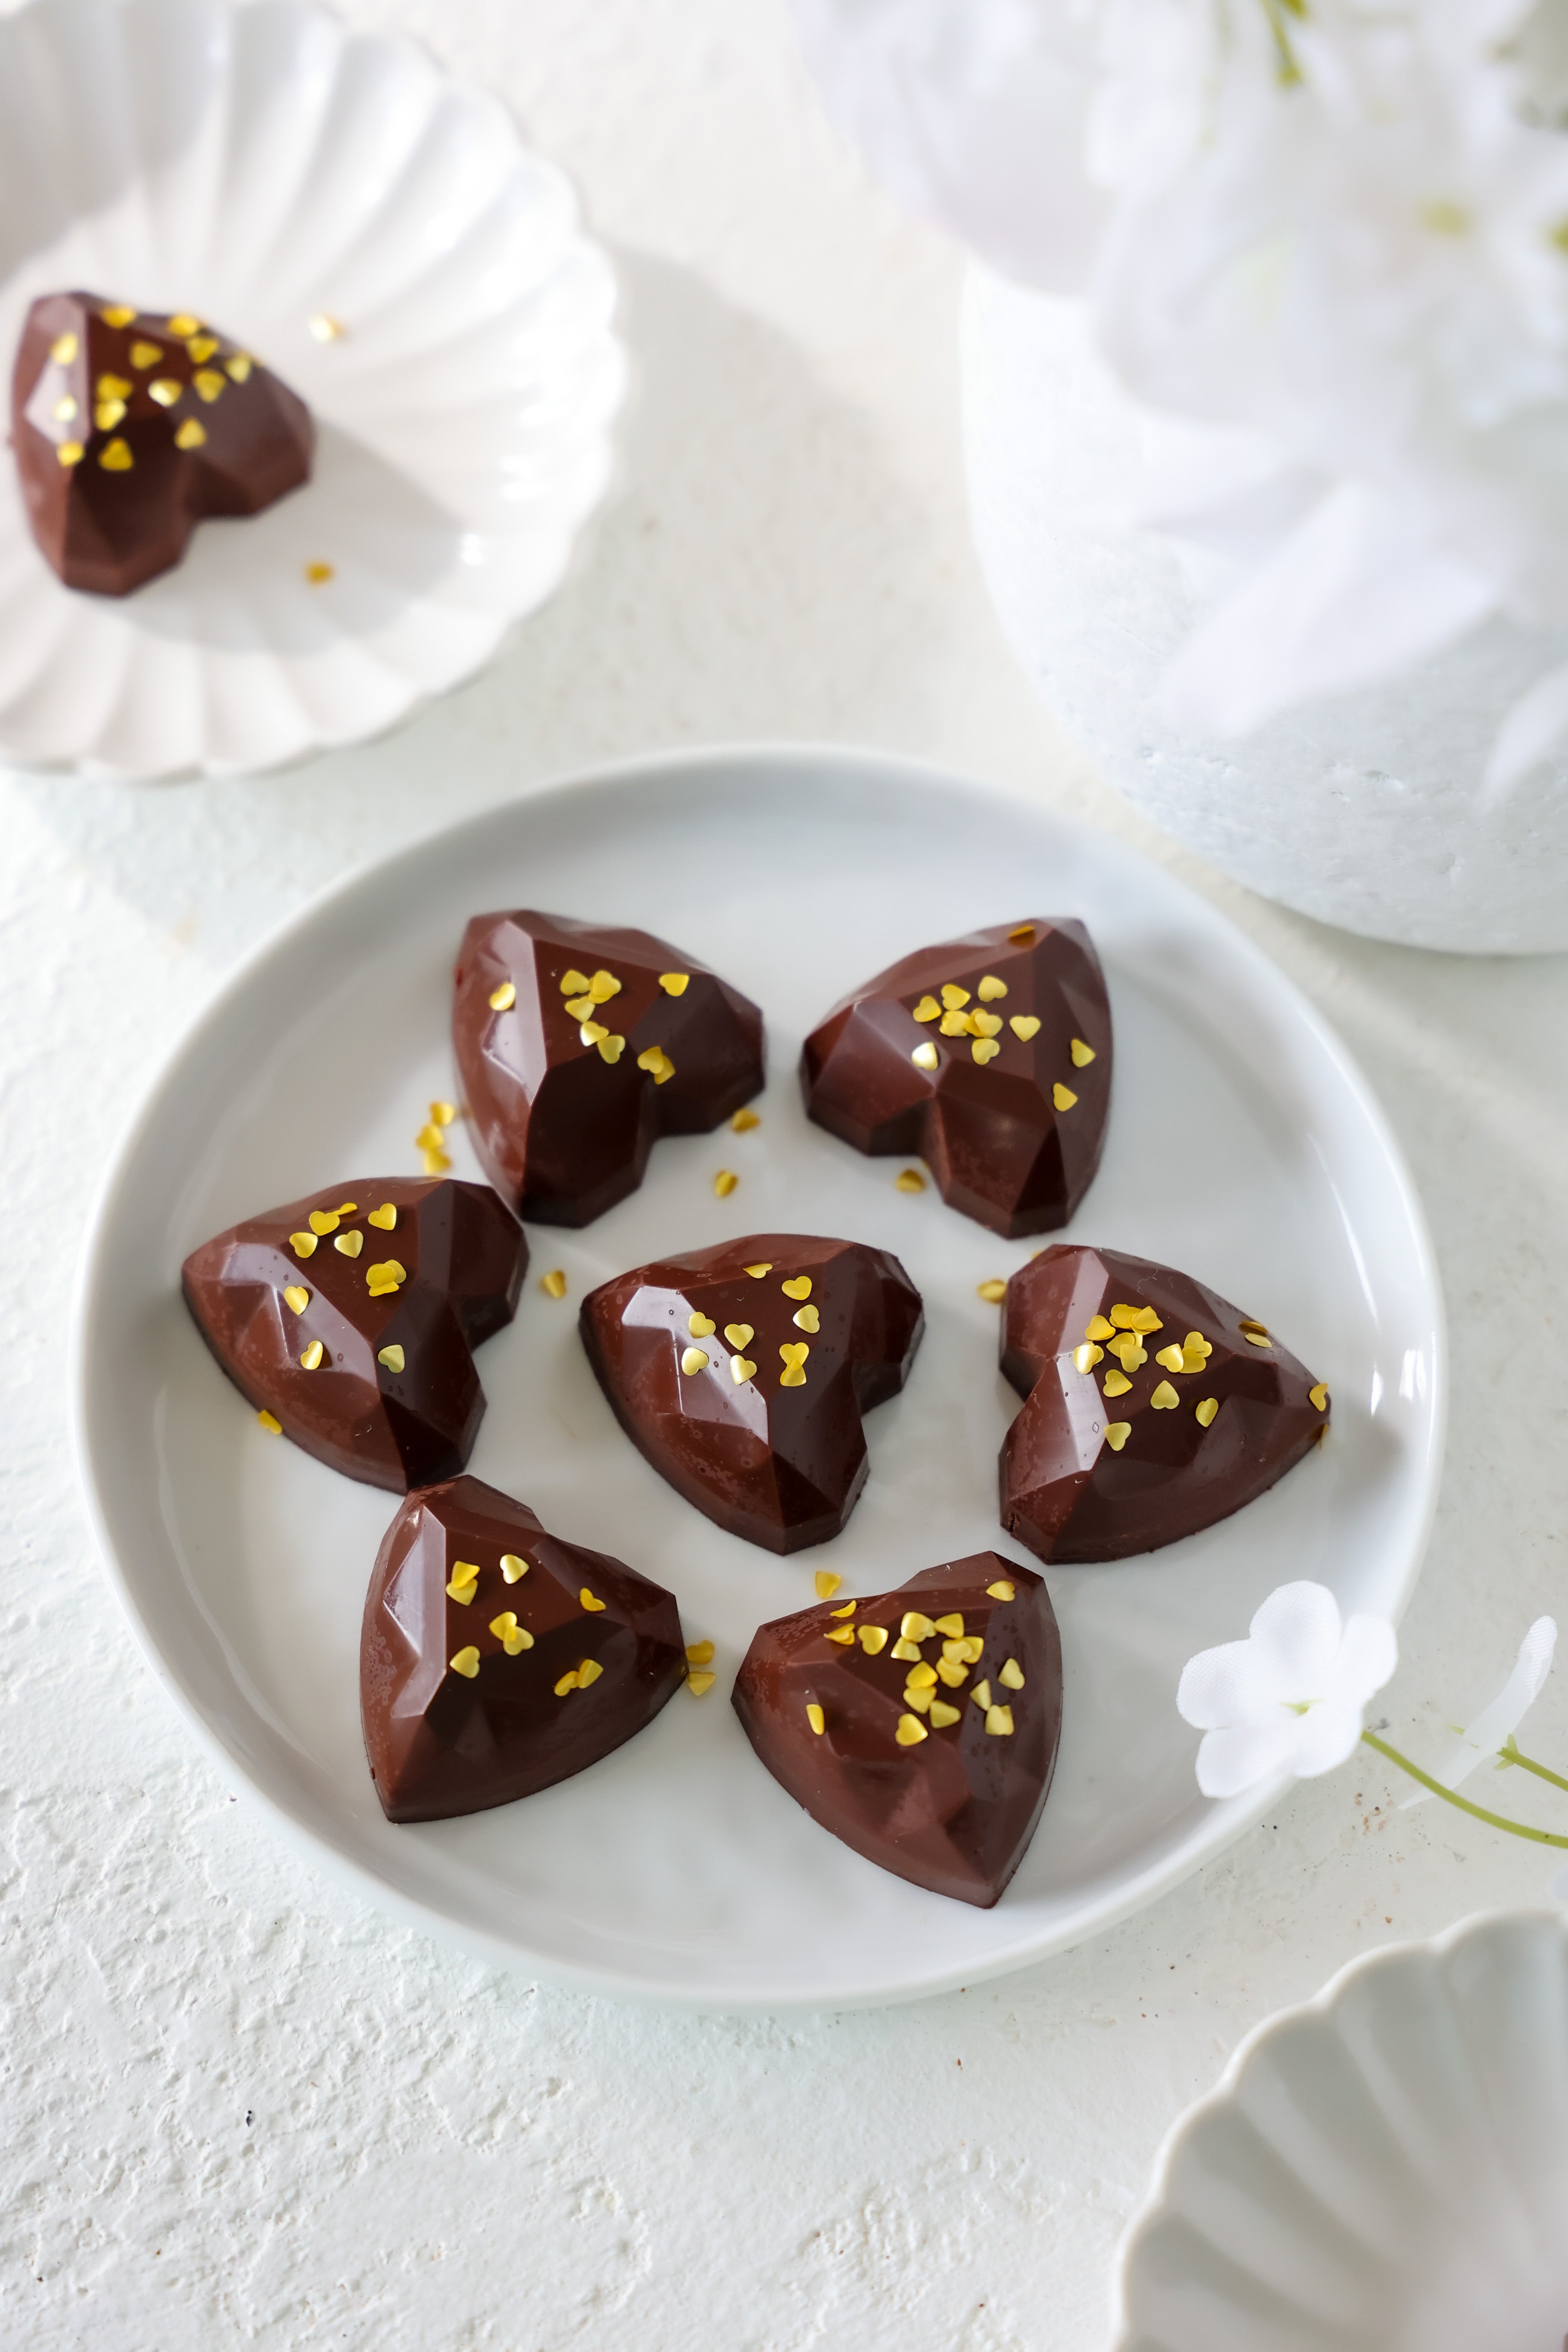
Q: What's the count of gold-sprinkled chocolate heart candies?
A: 8